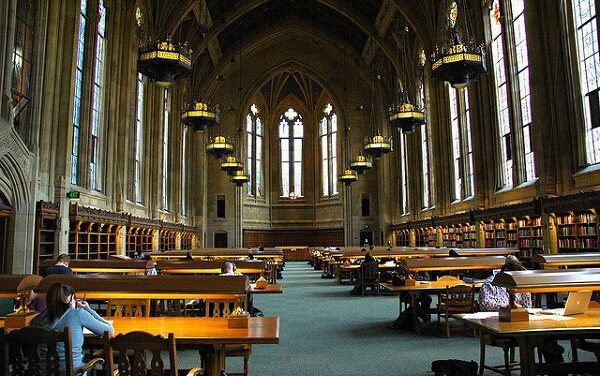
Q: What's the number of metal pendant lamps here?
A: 10